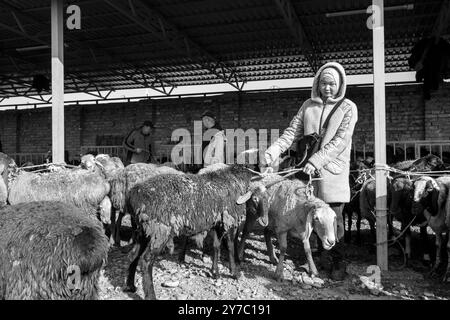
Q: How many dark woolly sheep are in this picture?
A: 2